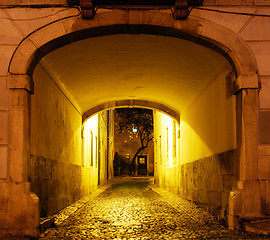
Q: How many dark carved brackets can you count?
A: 2